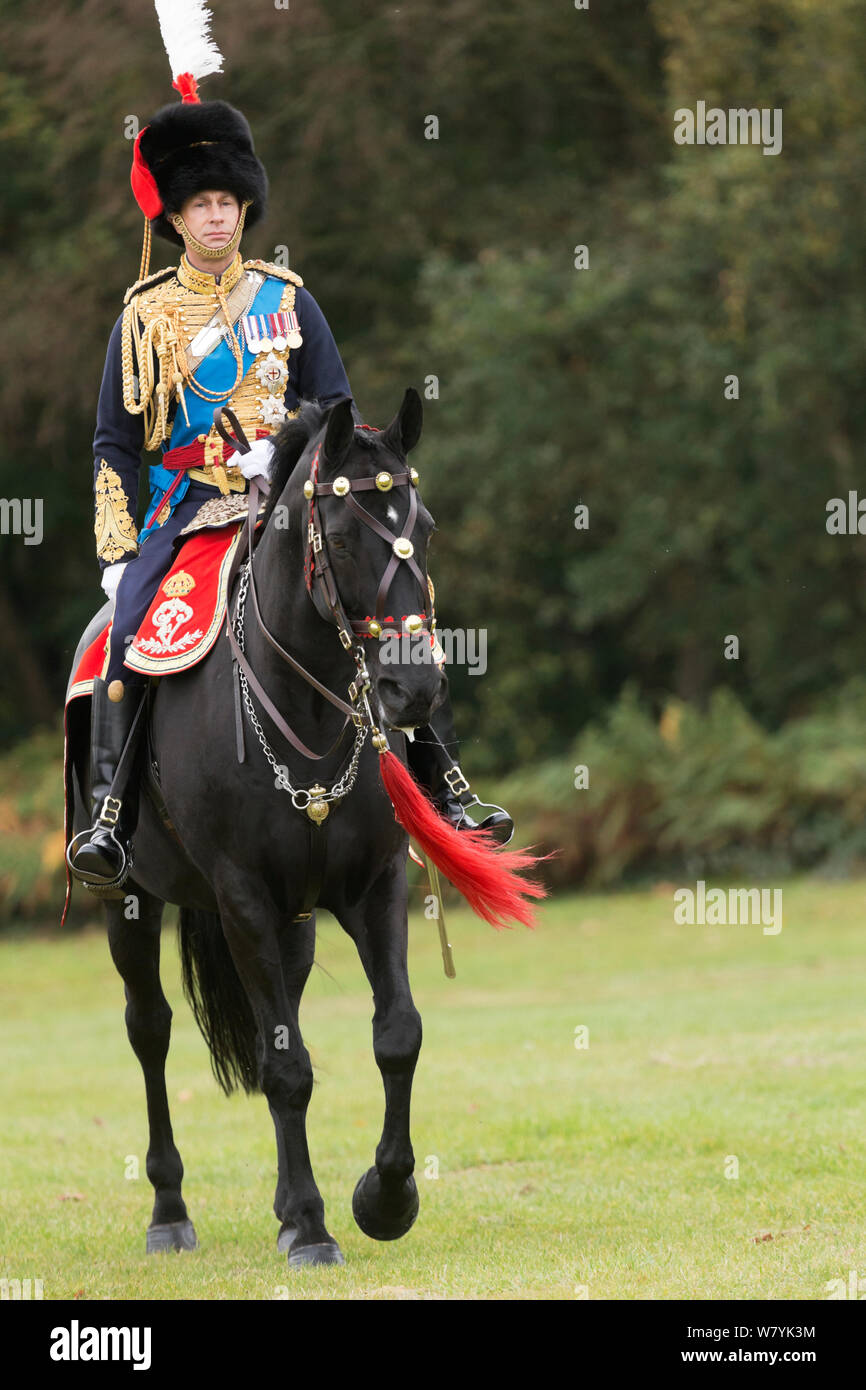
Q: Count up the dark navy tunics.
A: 1